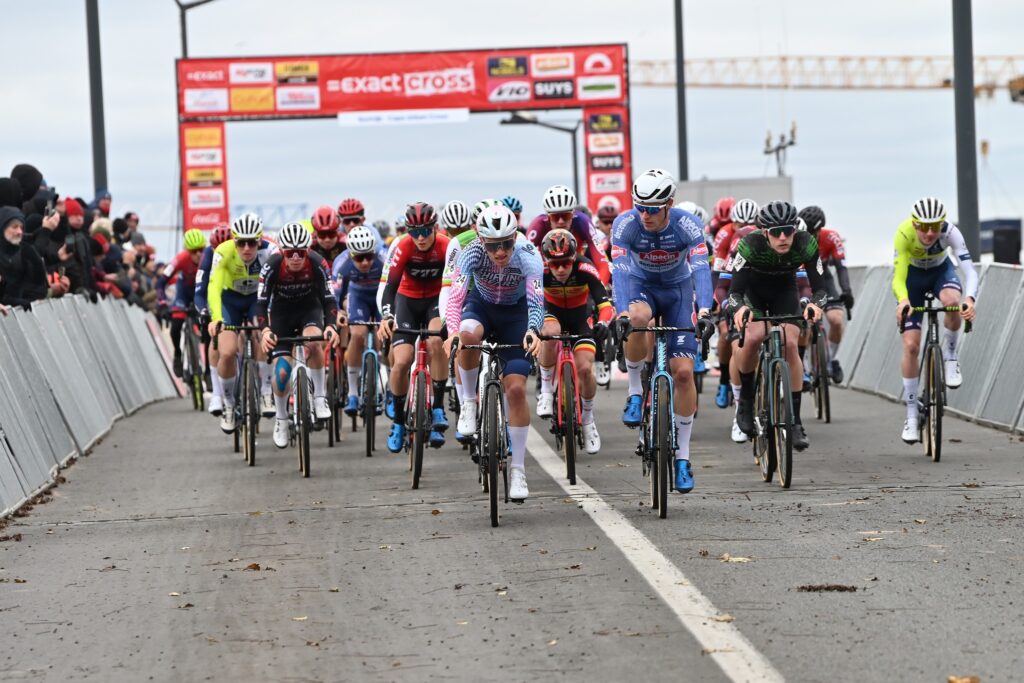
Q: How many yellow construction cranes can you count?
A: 1